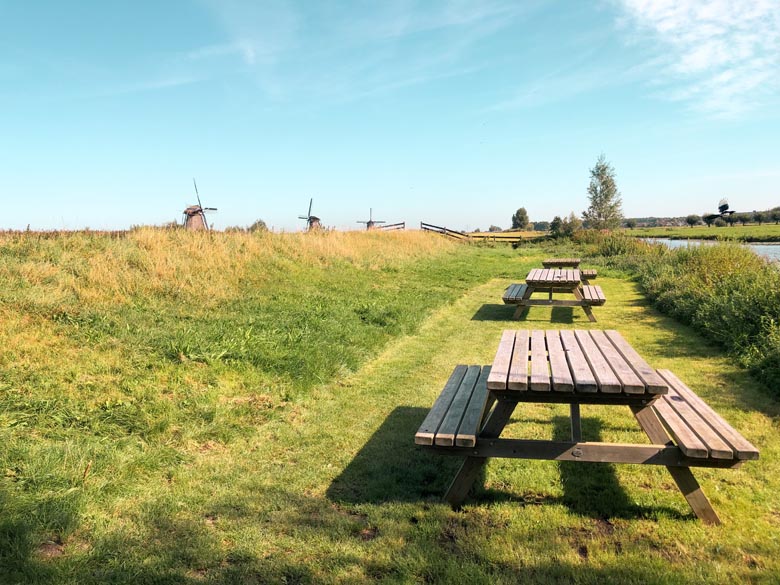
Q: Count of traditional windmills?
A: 3